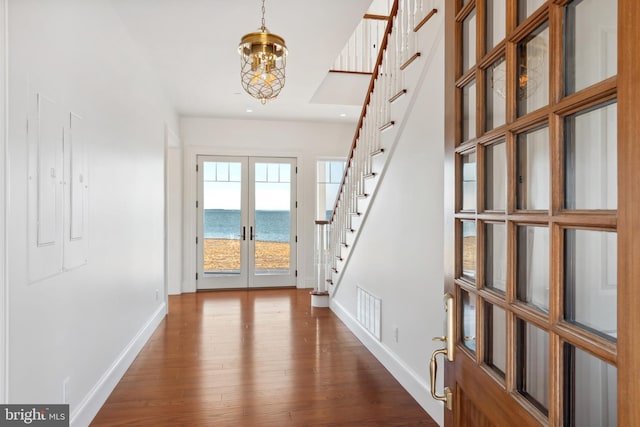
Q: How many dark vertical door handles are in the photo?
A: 2